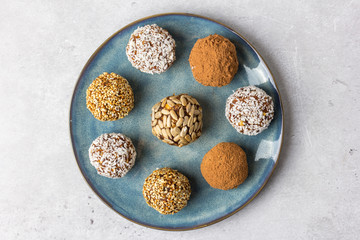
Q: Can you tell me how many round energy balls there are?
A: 8